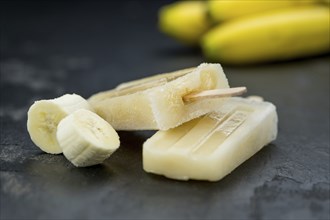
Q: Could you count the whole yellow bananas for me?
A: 3